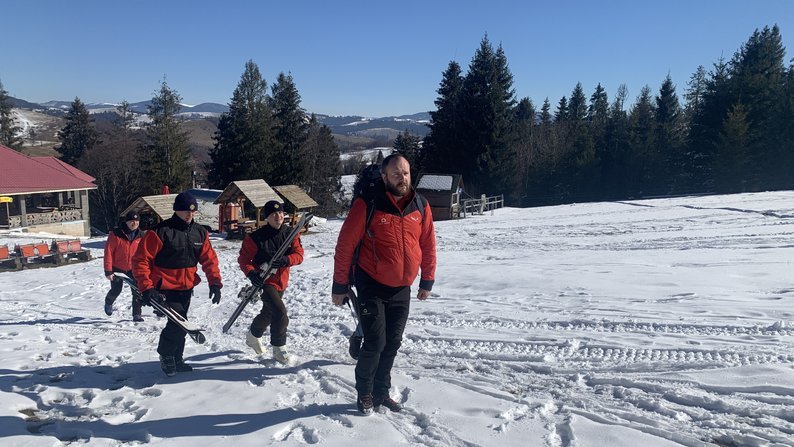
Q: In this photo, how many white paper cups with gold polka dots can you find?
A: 0